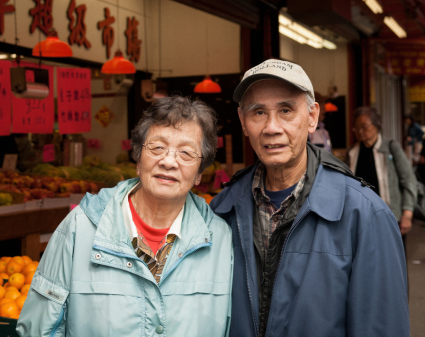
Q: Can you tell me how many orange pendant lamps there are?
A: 4